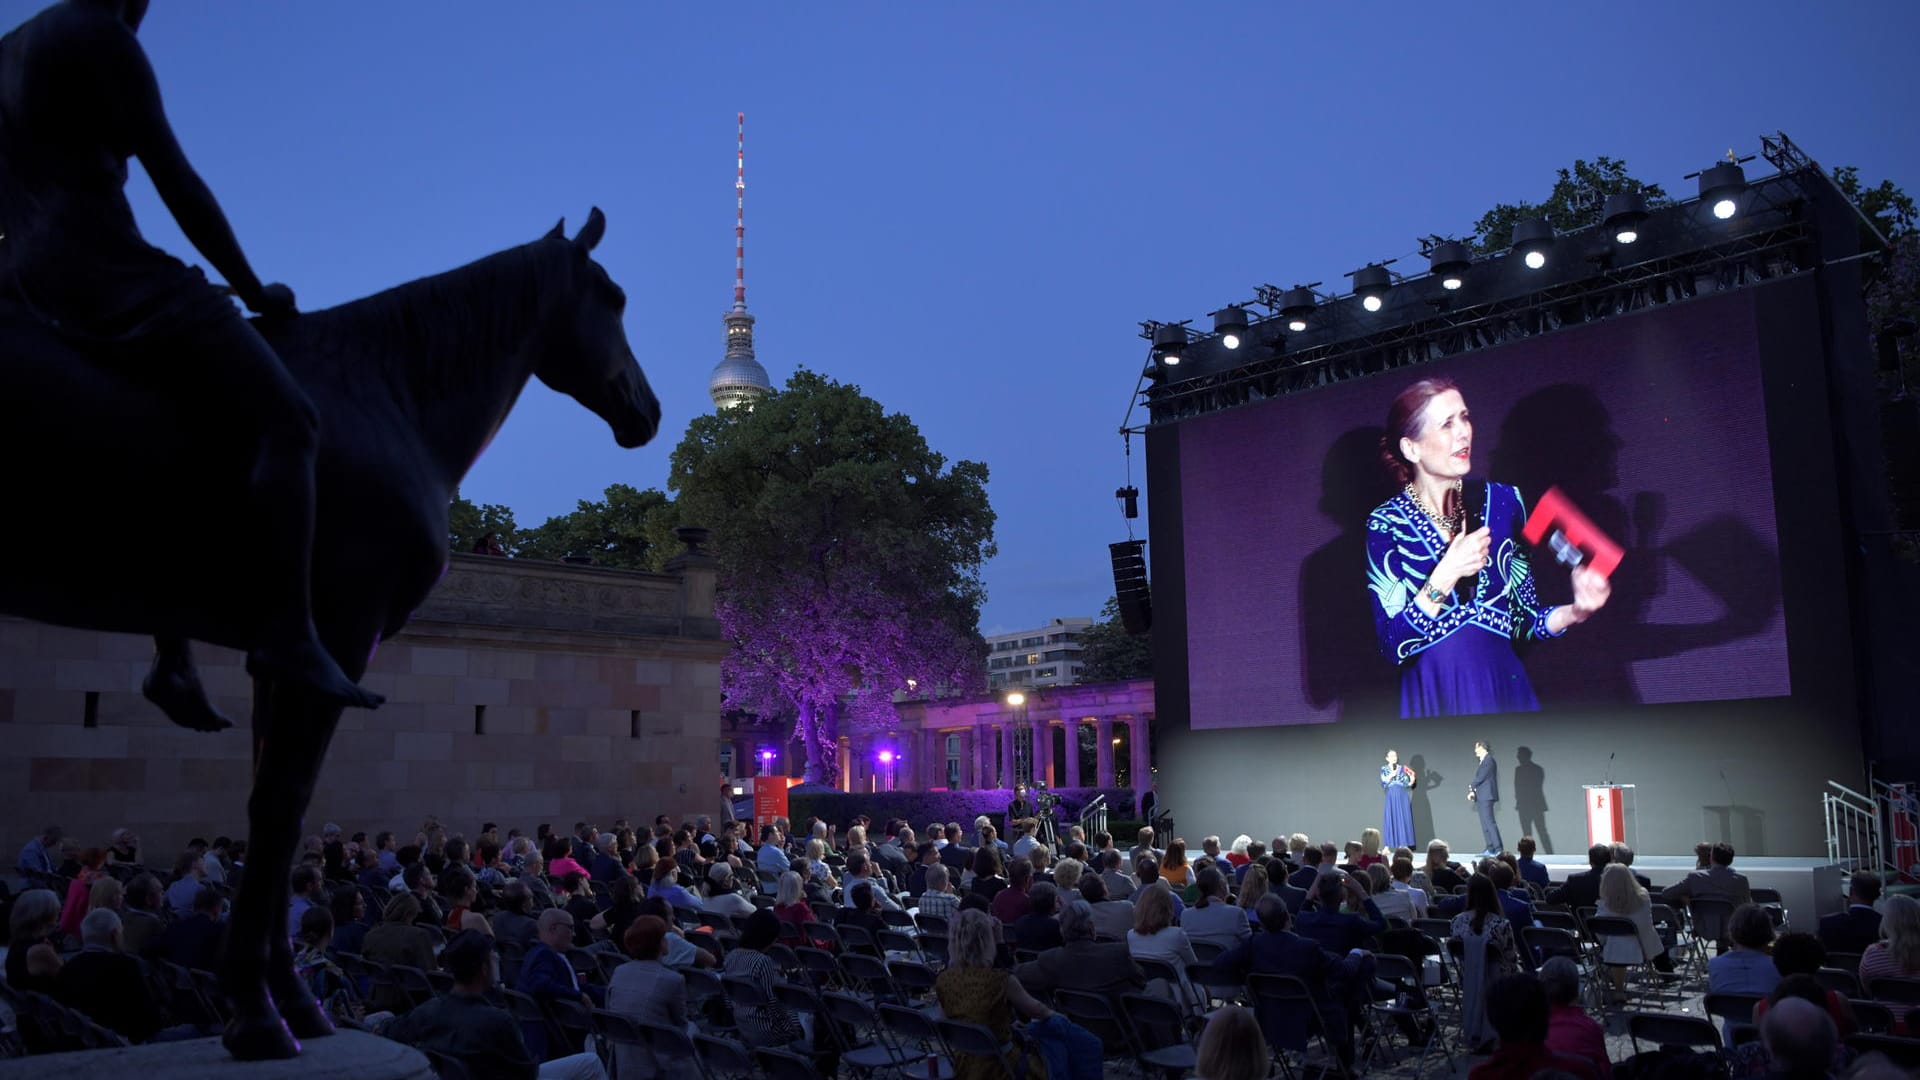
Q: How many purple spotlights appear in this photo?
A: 2